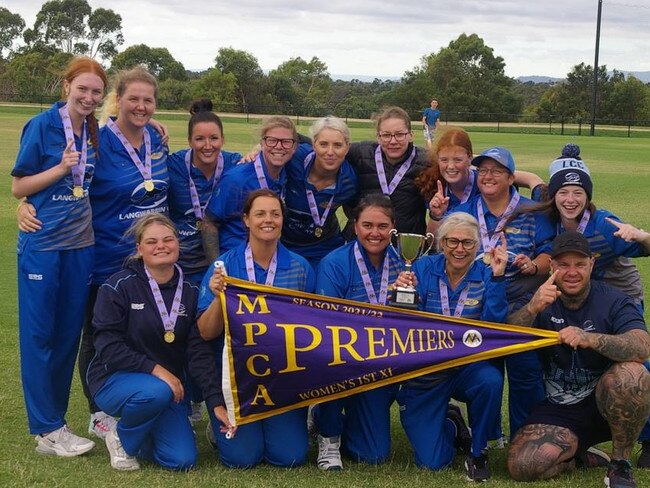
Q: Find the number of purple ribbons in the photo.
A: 13